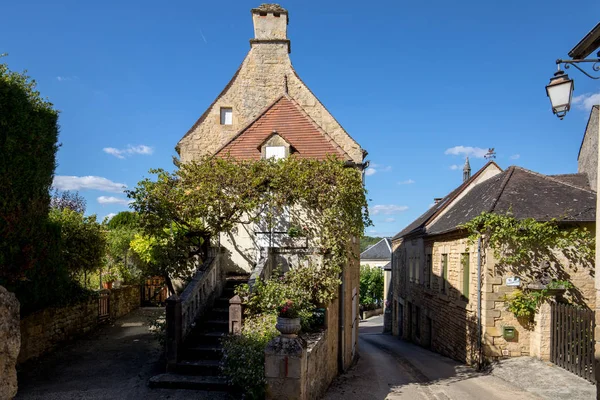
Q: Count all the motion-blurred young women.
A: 0